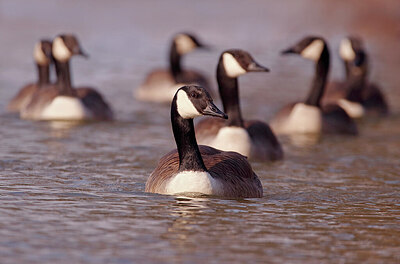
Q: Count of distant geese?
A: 6